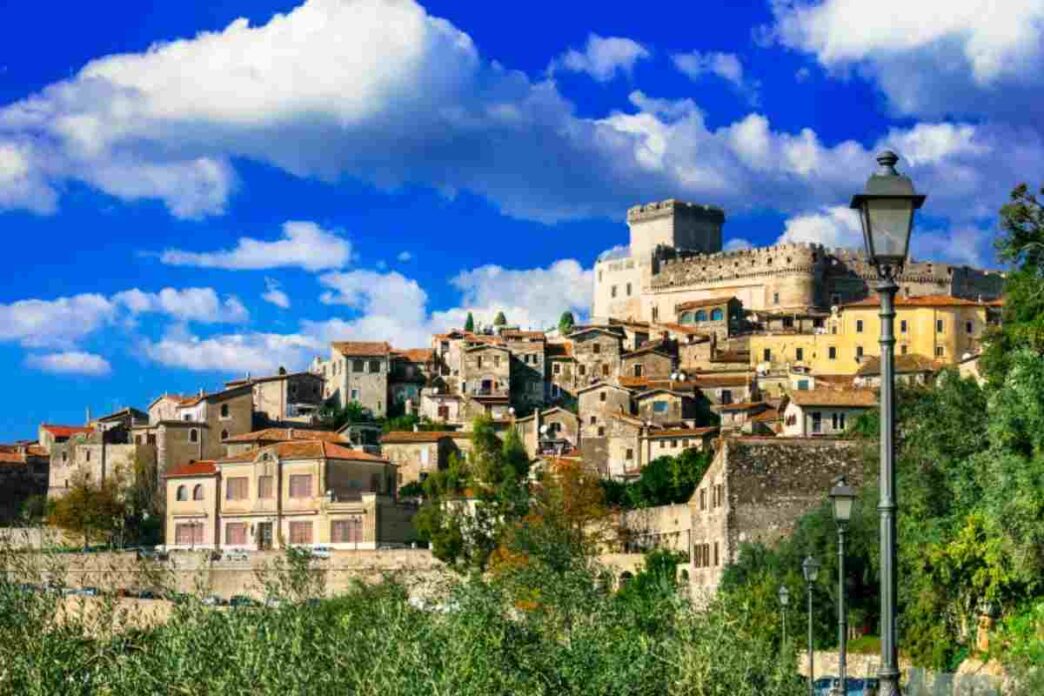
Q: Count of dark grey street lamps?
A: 4